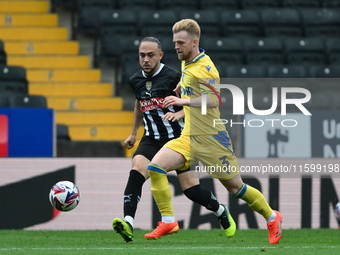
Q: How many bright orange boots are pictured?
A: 2